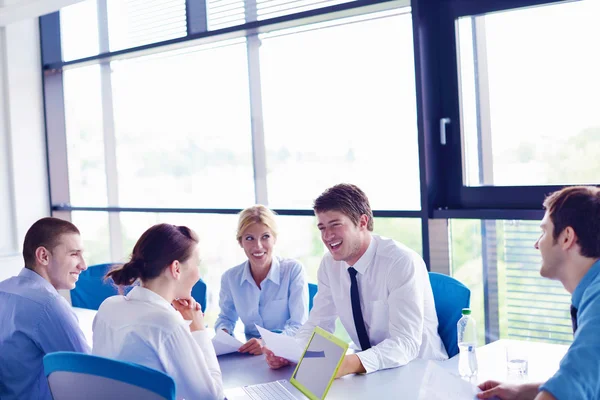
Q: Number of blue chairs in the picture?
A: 5